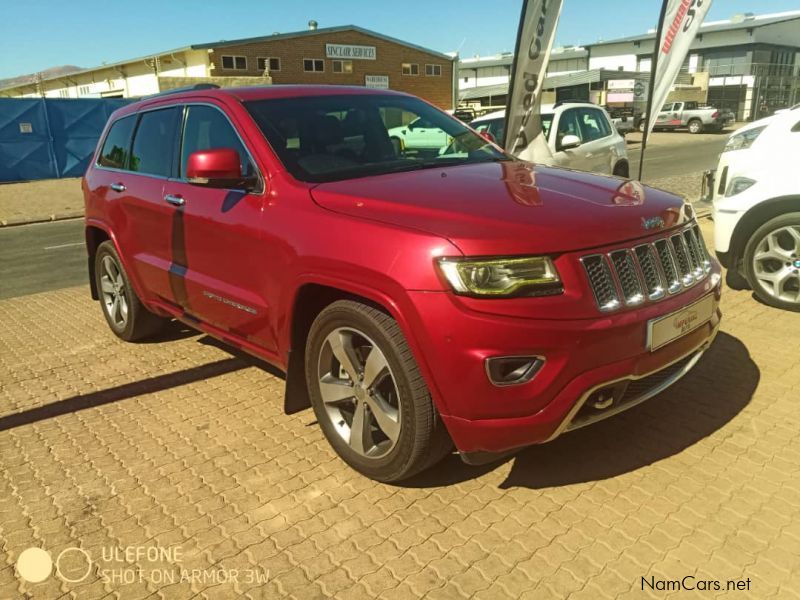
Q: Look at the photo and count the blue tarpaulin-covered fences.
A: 1